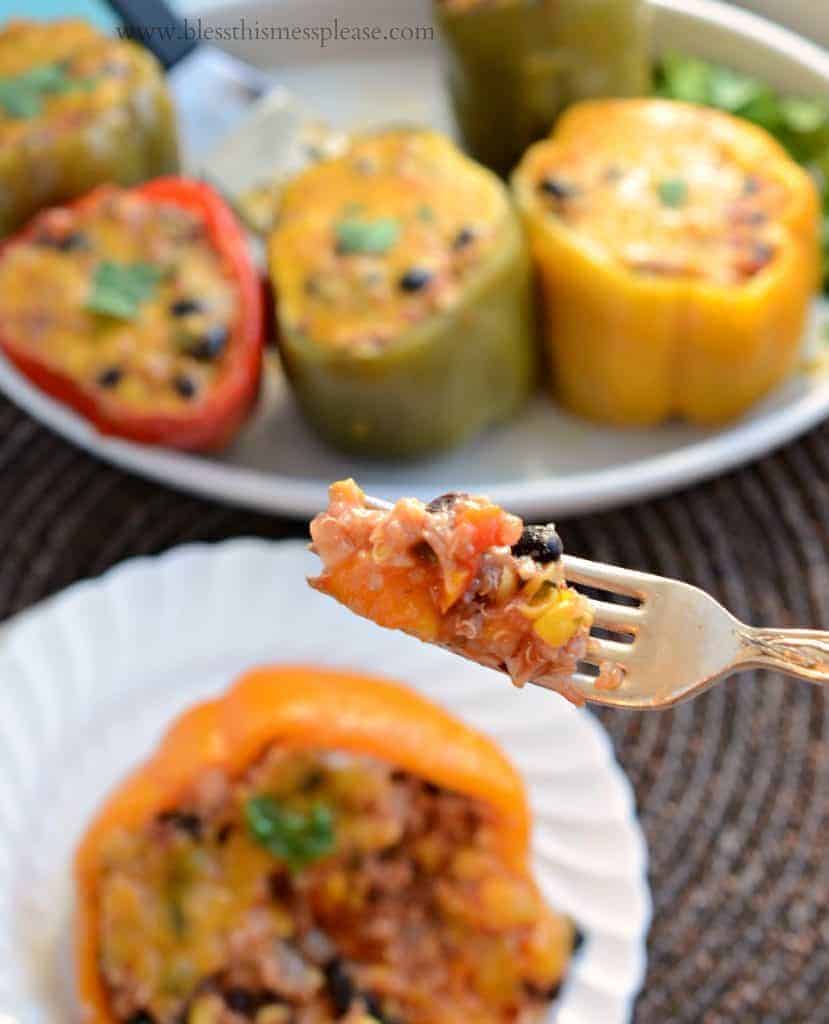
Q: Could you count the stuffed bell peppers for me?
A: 6